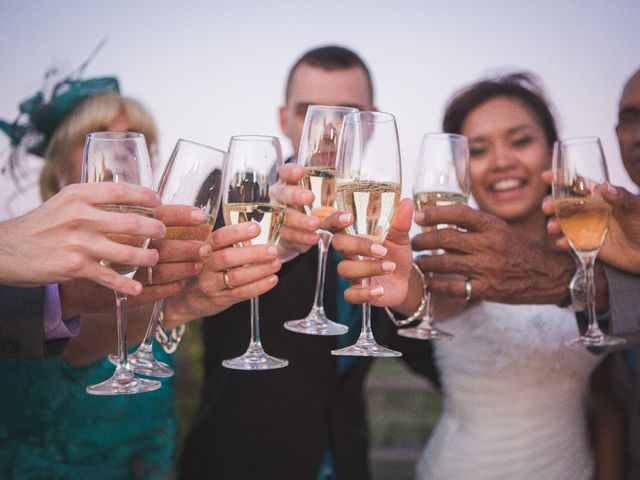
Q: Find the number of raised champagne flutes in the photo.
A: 7